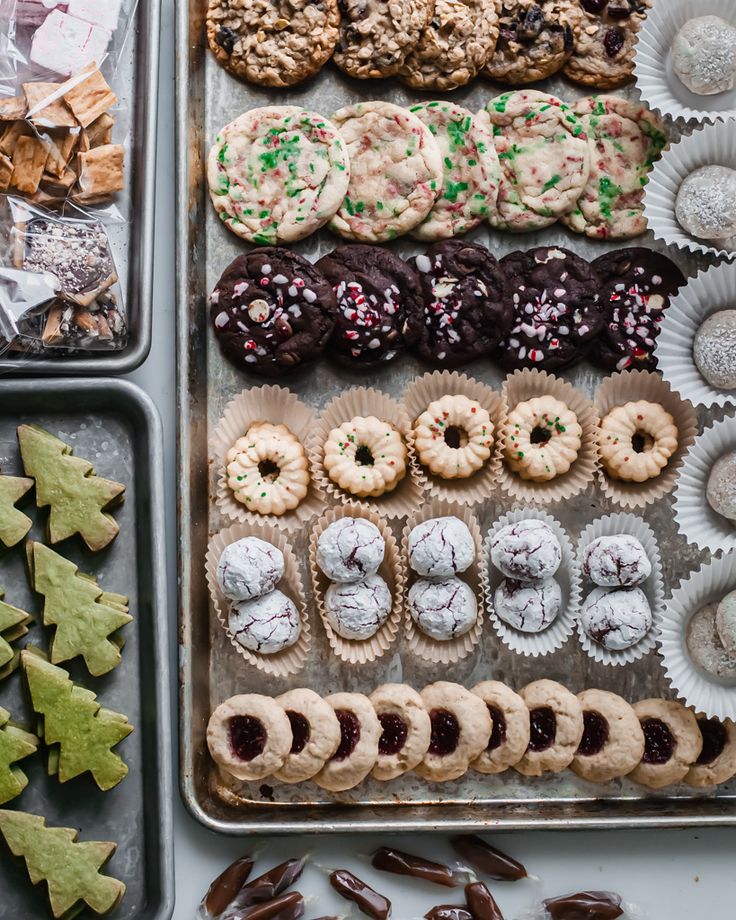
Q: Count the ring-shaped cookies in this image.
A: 5